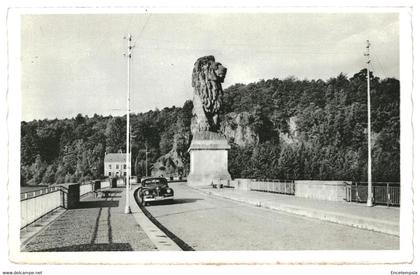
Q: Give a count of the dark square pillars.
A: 3